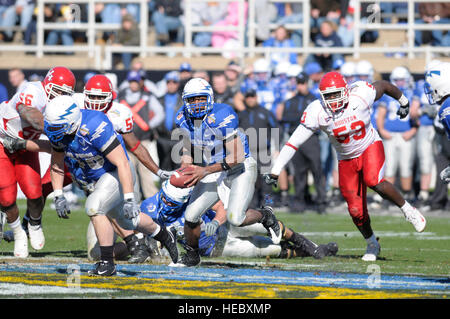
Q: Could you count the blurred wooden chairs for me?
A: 0